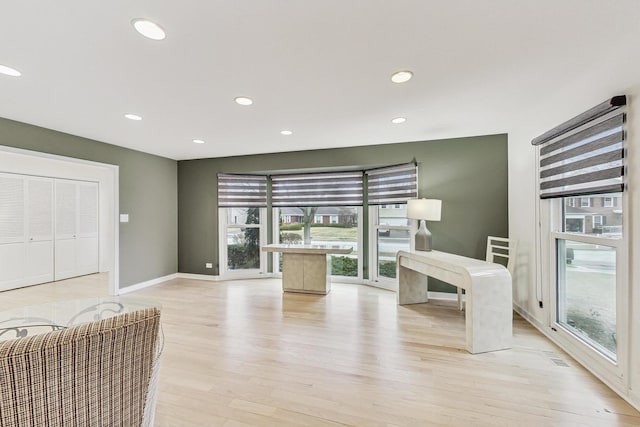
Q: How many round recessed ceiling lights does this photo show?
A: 8